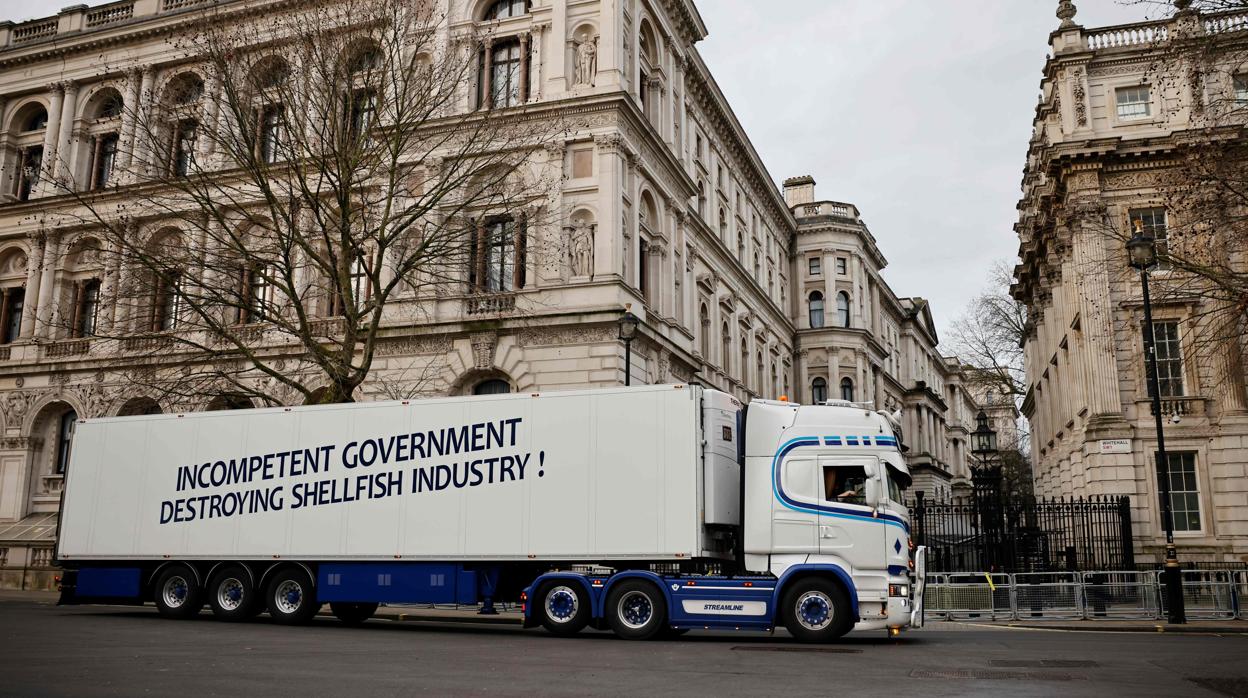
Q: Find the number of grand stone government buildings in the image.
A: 2